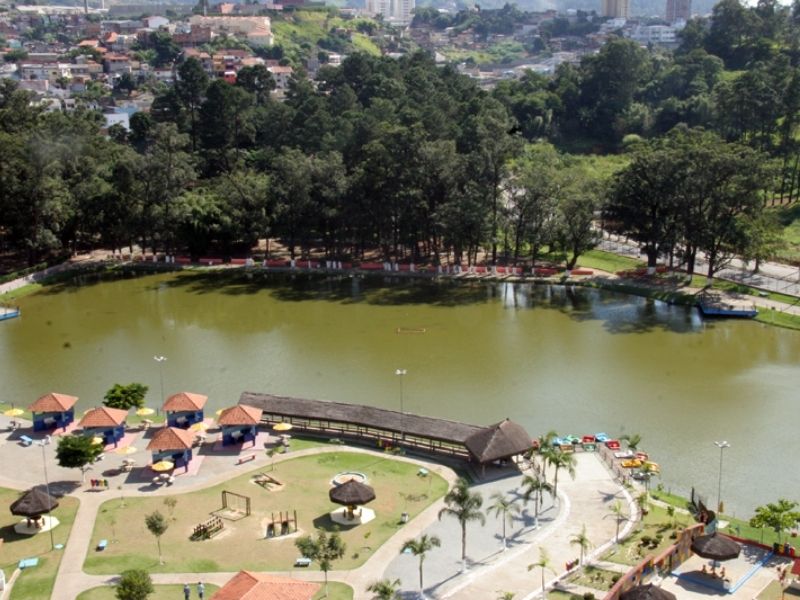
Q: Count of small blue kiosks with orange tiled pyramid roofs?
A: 5